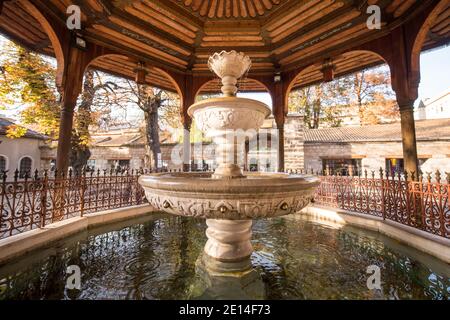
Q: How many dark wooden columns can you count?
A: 4